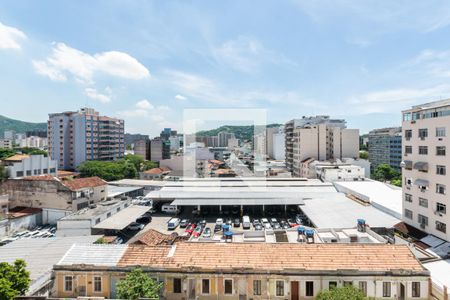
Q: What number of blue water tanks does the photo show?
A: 5